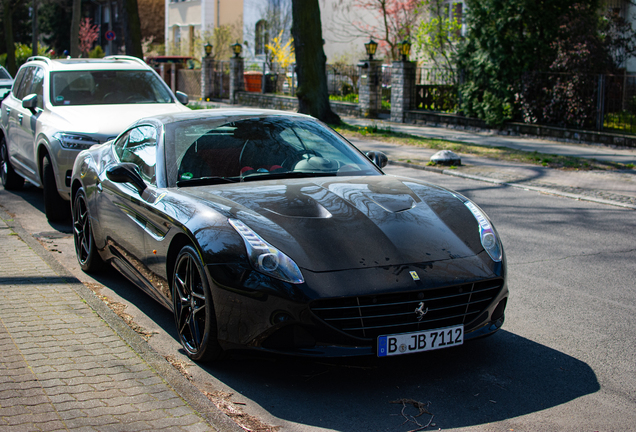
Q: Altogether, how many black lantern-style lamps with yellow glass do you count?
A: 4